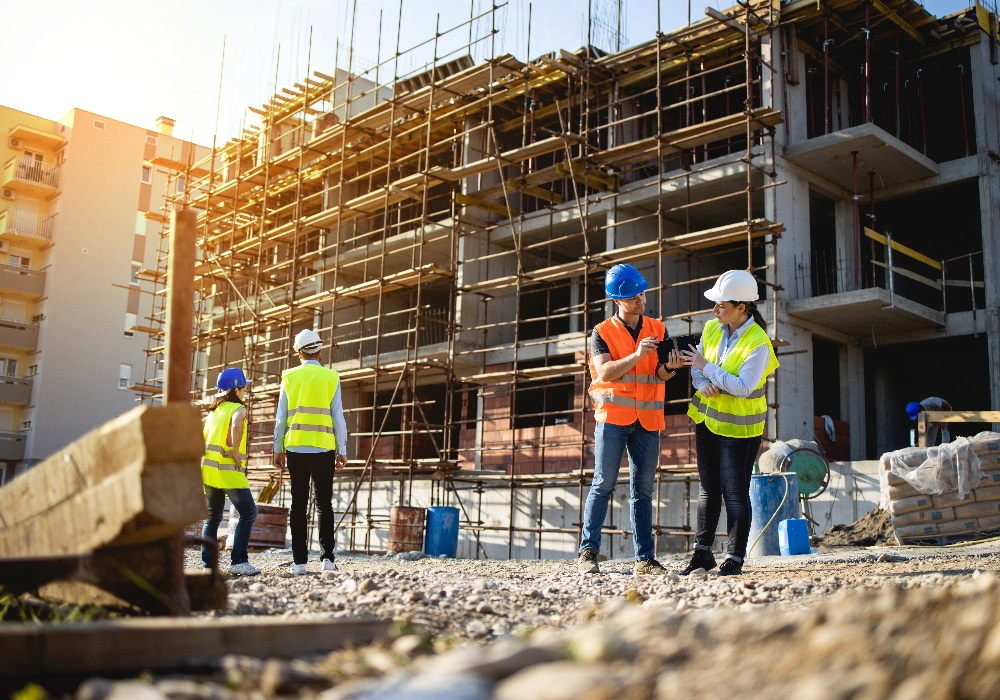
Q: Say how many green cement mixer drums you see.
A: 1